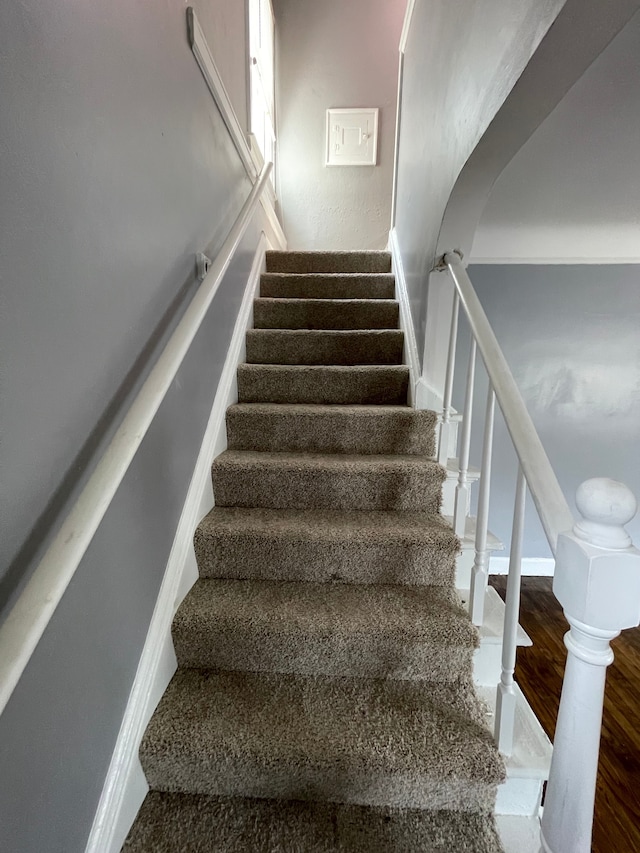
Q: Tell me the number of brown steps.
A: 11